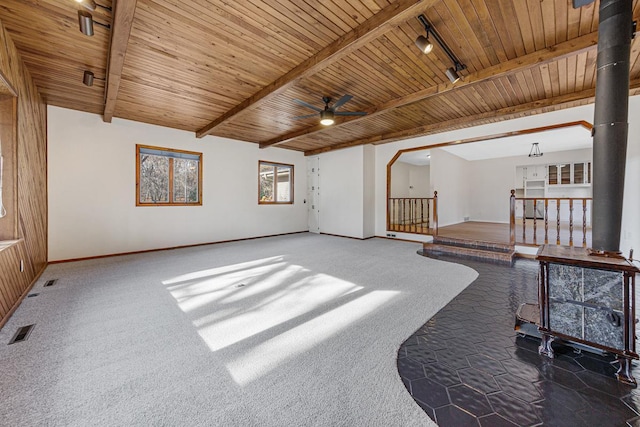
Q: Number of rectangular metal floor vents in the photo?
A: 2